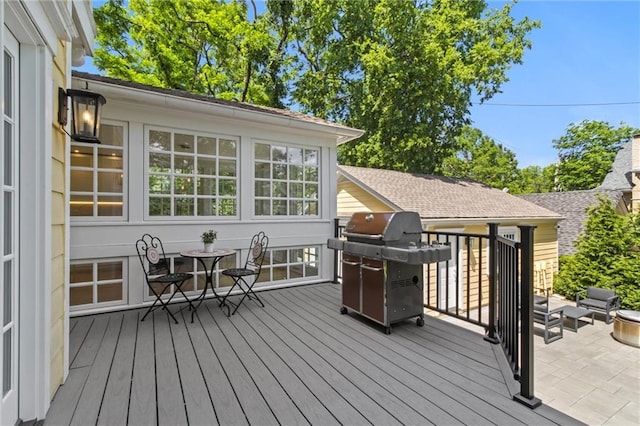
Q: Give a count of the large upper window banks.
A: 3